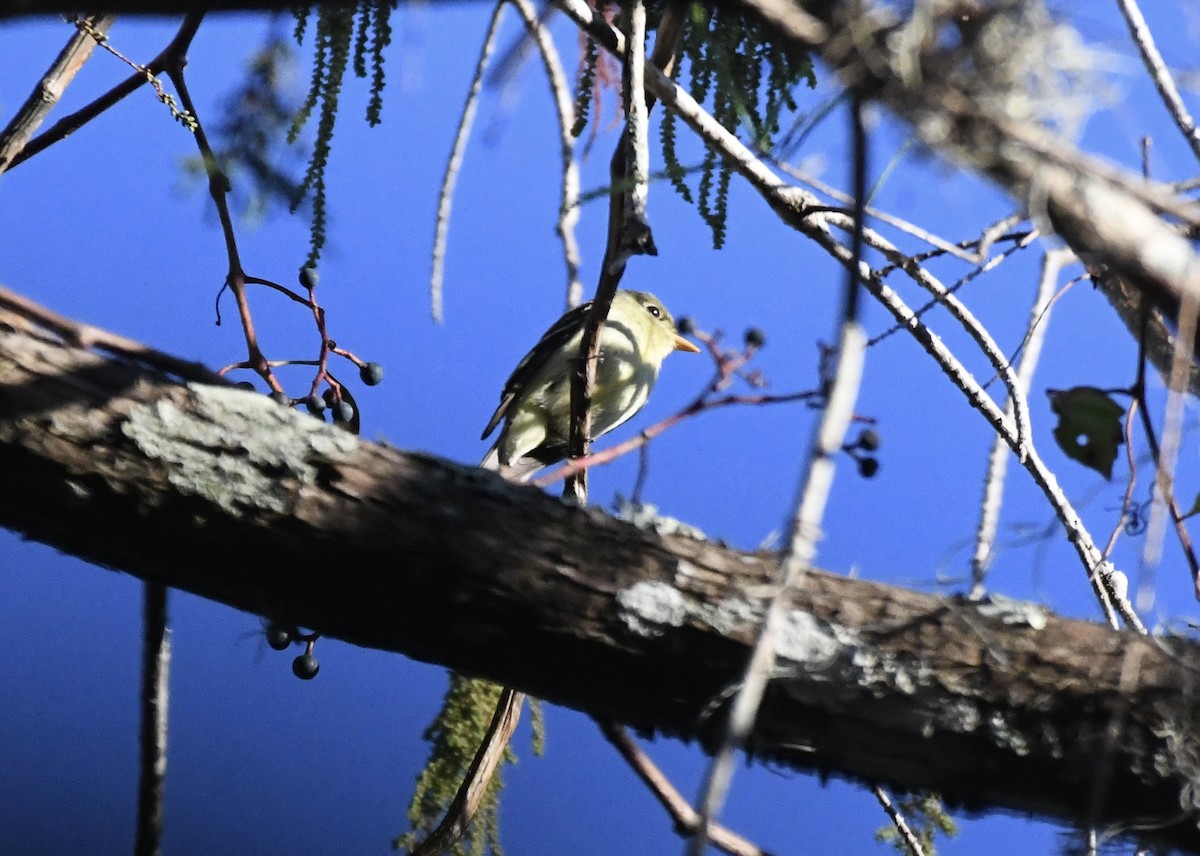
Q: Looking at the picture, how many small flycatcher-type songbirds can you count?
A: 1